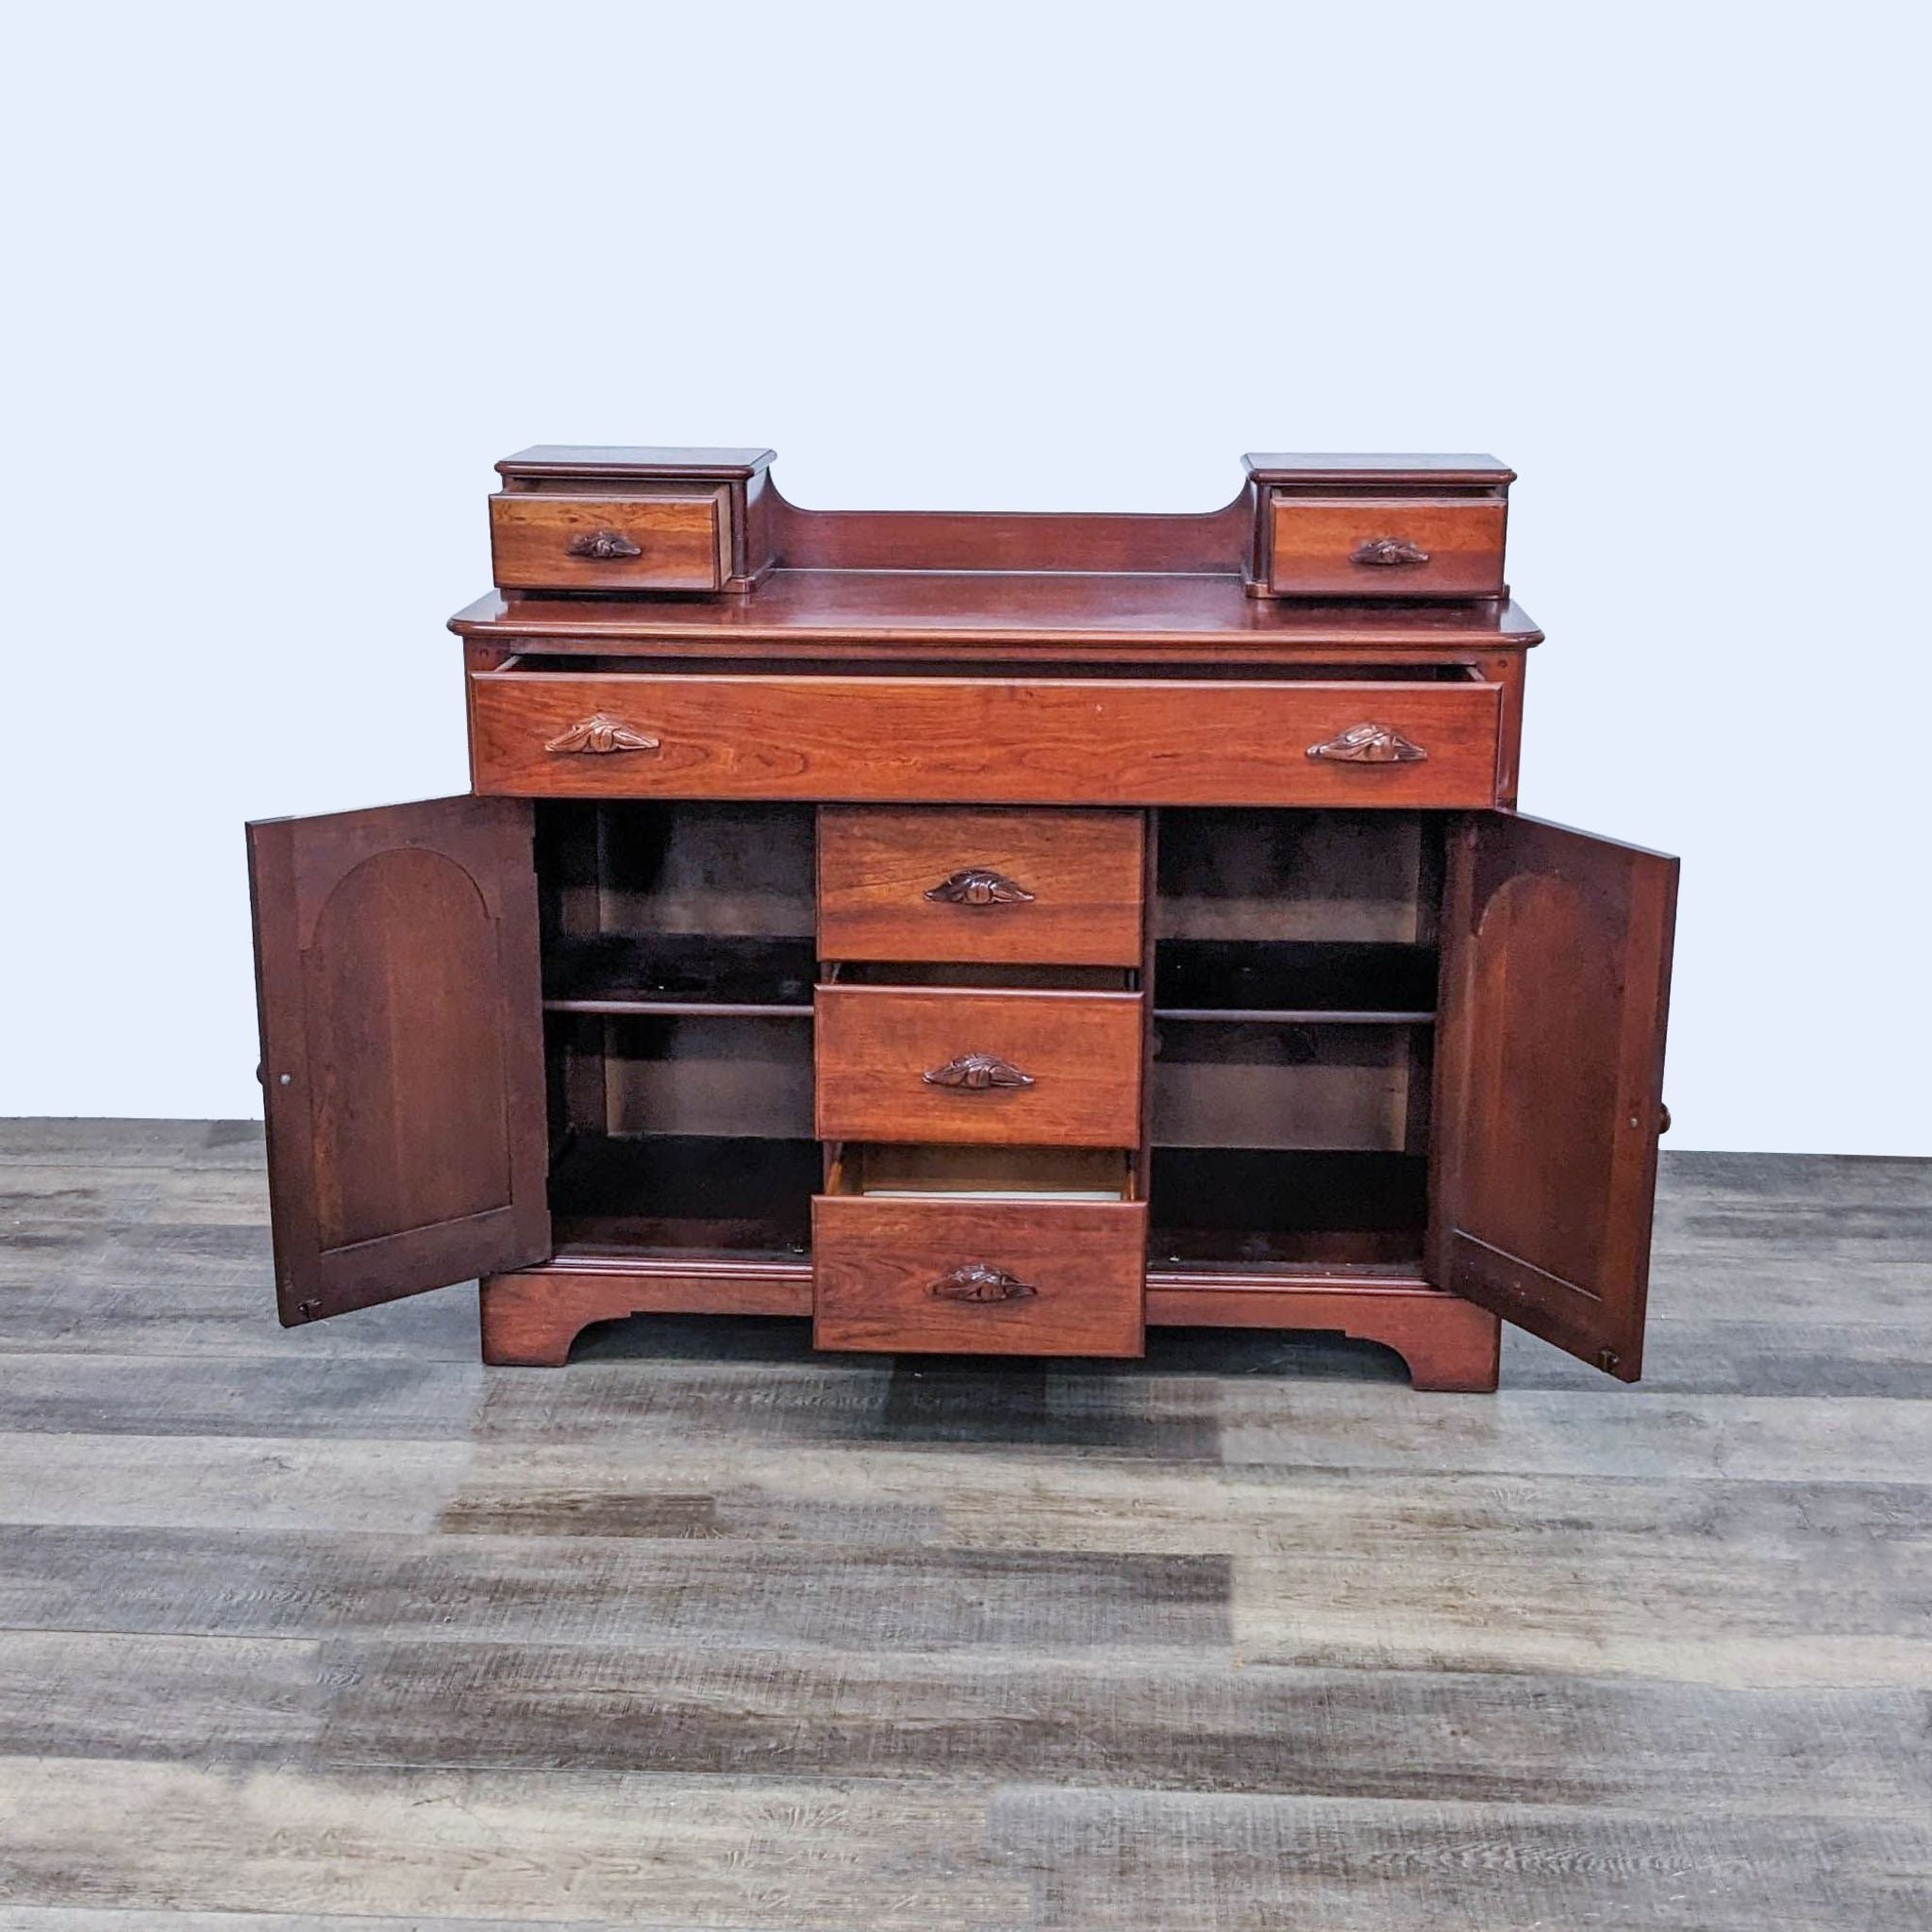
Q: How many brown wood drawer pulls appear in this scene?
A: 7